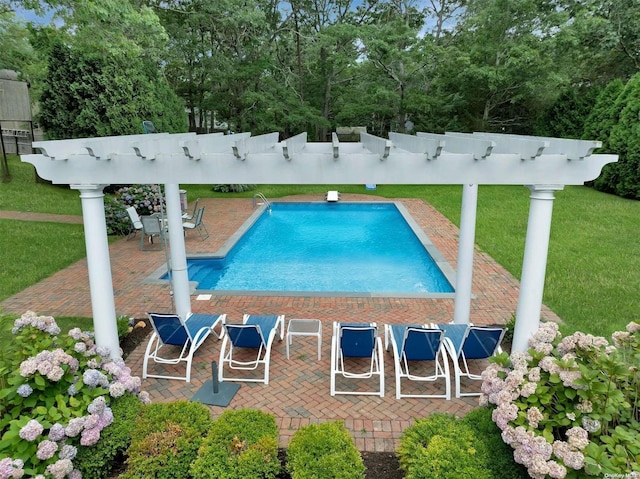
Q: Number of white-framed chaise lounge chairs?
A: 5